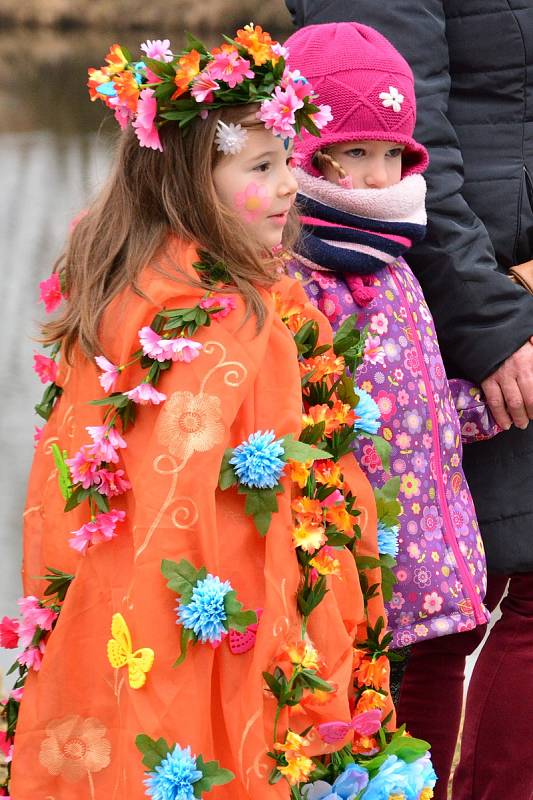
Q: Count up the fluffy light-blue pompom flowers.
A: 5